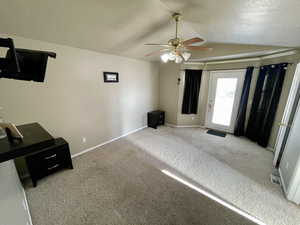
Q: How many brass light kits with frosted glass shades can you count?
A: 1